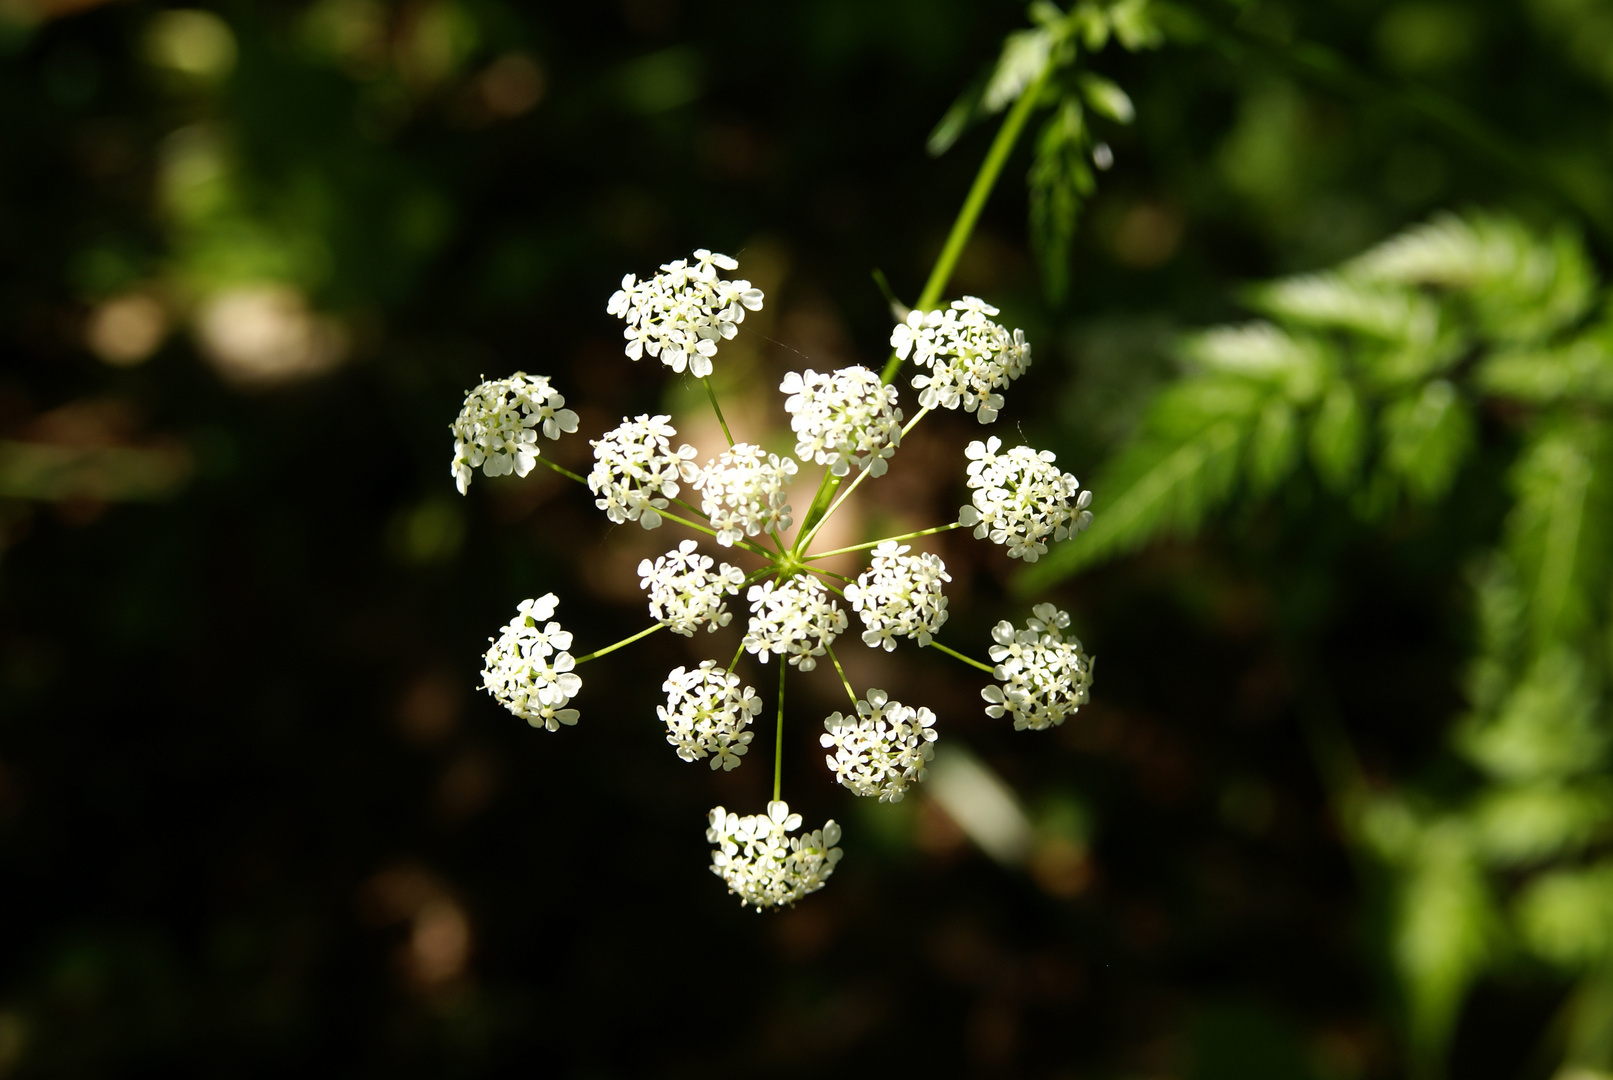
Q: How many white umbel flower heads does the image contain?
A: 15